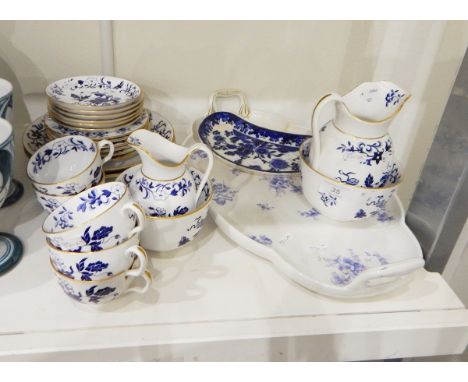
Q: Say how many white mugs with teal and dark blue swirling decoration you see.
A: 2